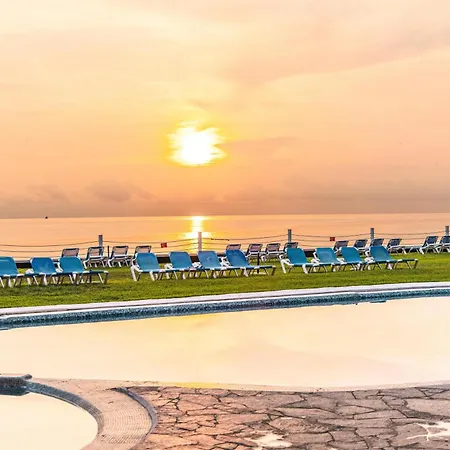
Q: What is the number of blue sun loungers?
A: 11